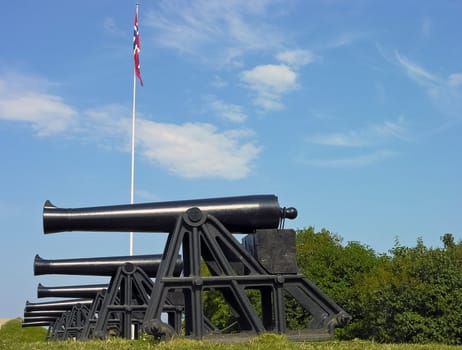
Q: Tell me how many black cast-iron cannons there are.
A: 7